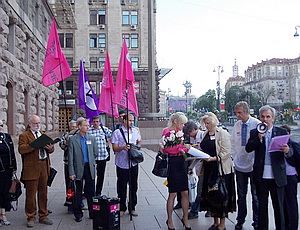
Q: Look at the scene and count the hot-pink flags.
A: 3